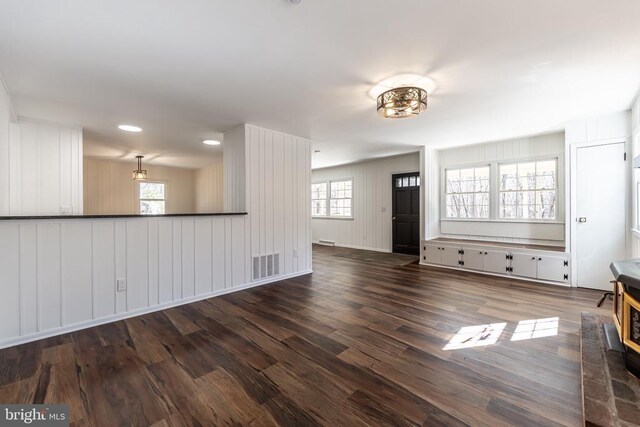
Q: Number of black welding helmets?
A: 0